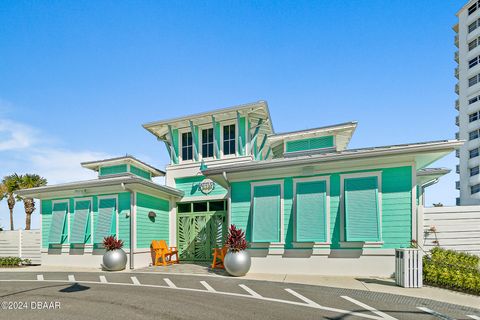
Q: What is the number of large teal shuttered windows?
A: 6